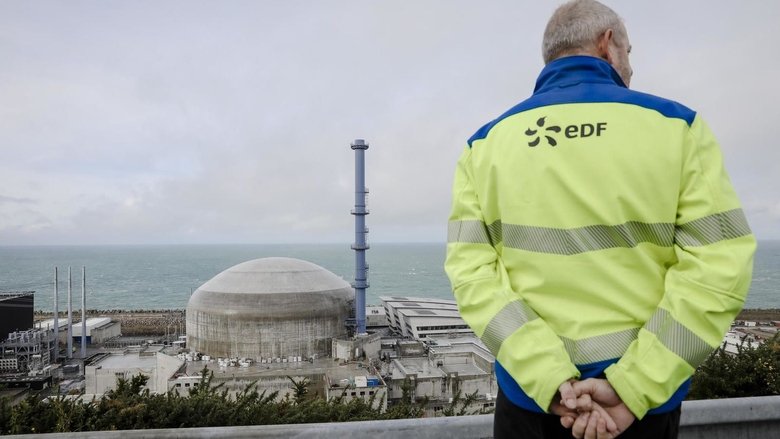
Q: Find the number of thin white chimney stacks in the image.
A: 3